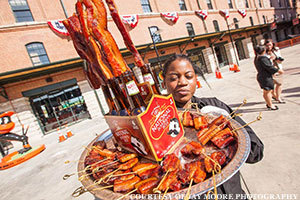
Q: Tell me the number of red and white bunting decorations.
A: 6